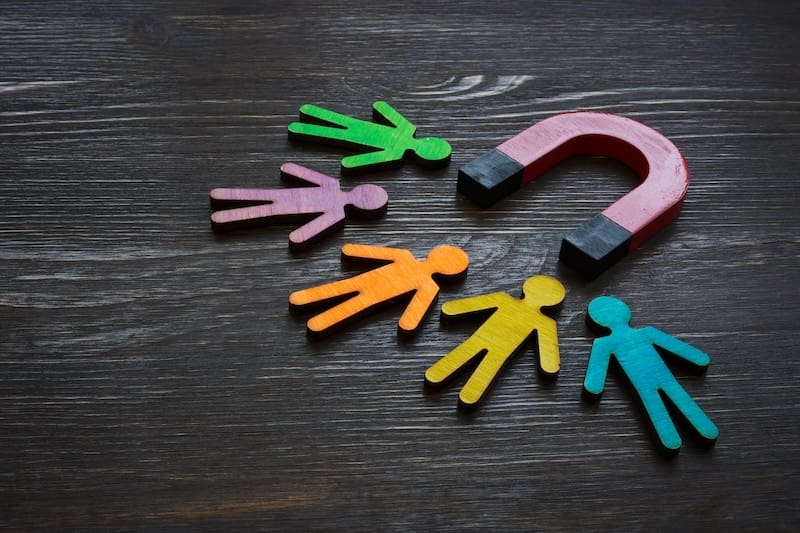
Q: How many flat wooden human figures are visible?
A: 5